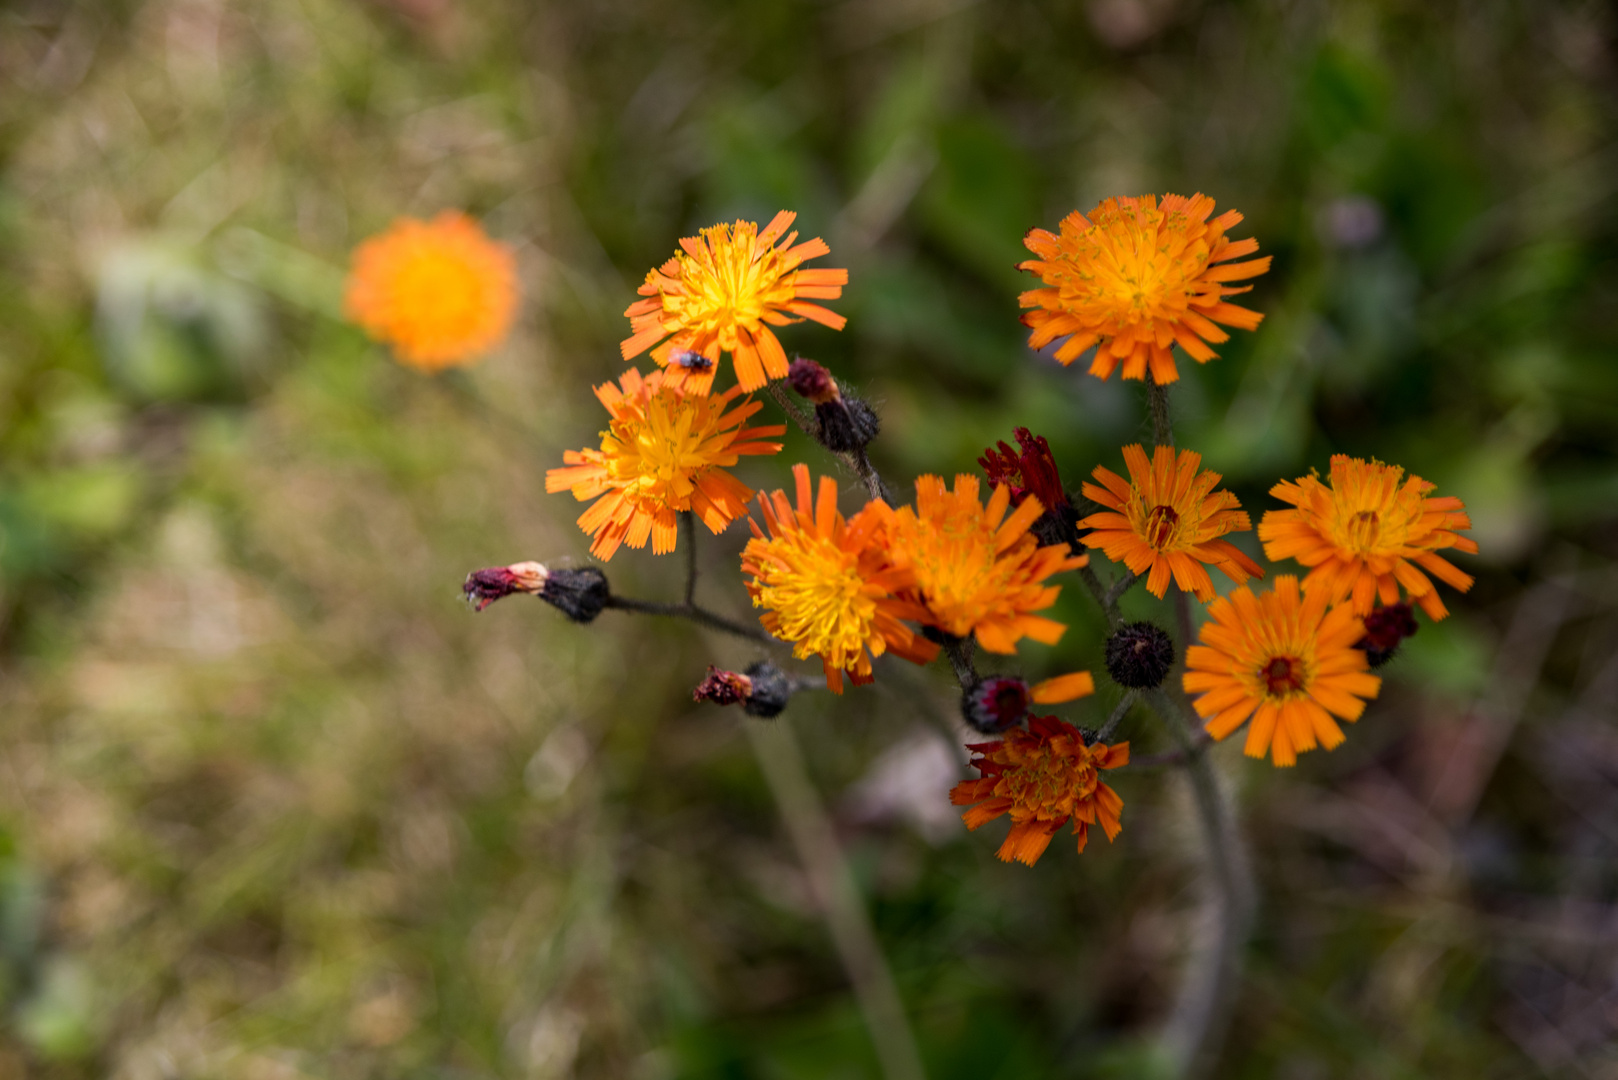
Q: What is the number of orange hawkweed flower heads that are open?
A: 10